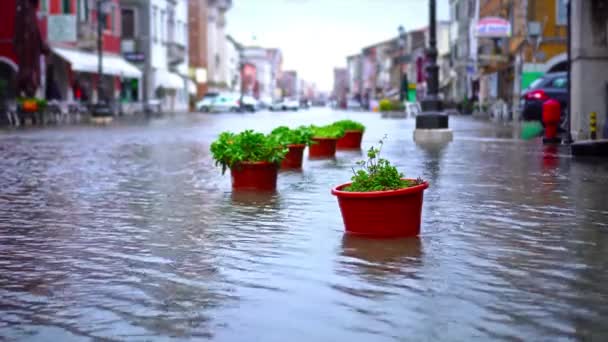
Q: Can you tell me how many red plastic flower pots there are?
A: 5